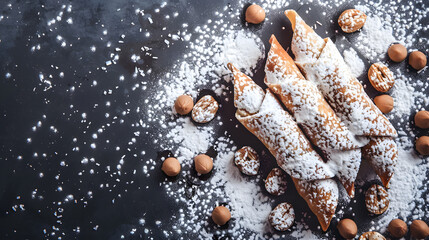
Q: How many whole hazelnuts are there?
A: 13